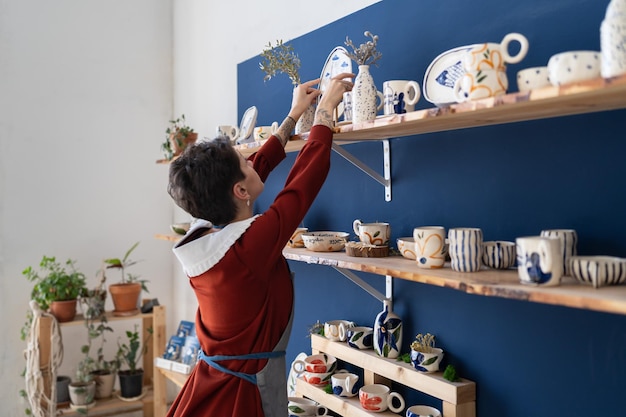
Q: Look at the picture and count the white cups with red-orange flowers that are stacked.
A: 2